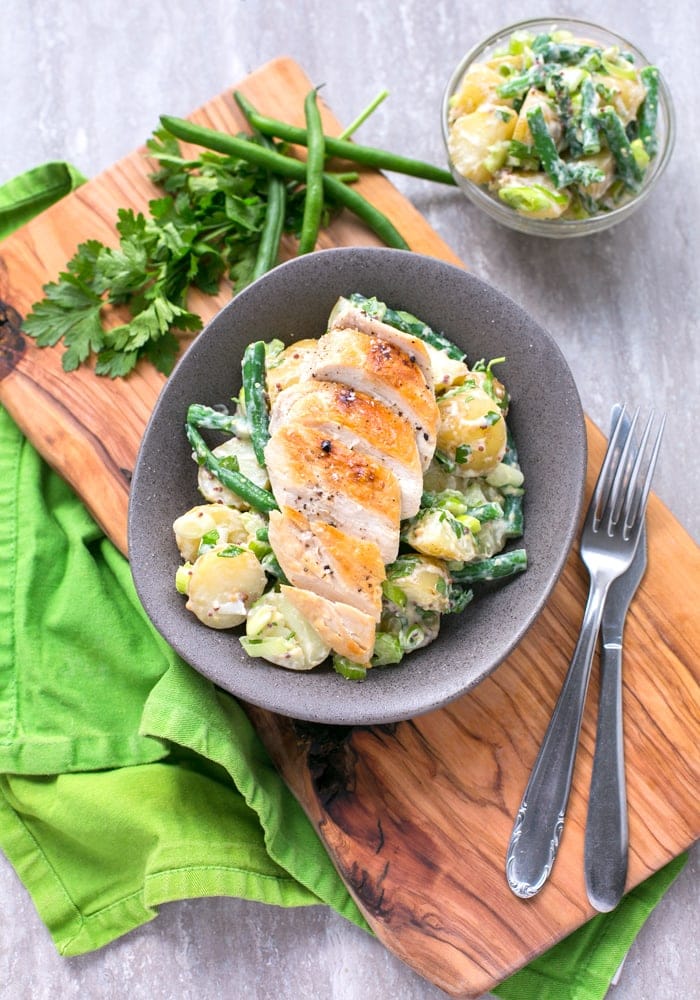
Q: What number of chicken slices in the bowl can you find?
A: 6